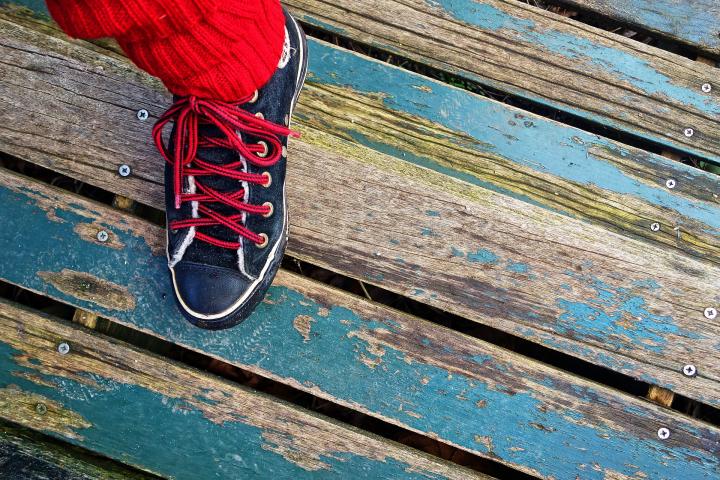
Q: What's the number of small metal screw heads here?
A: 12